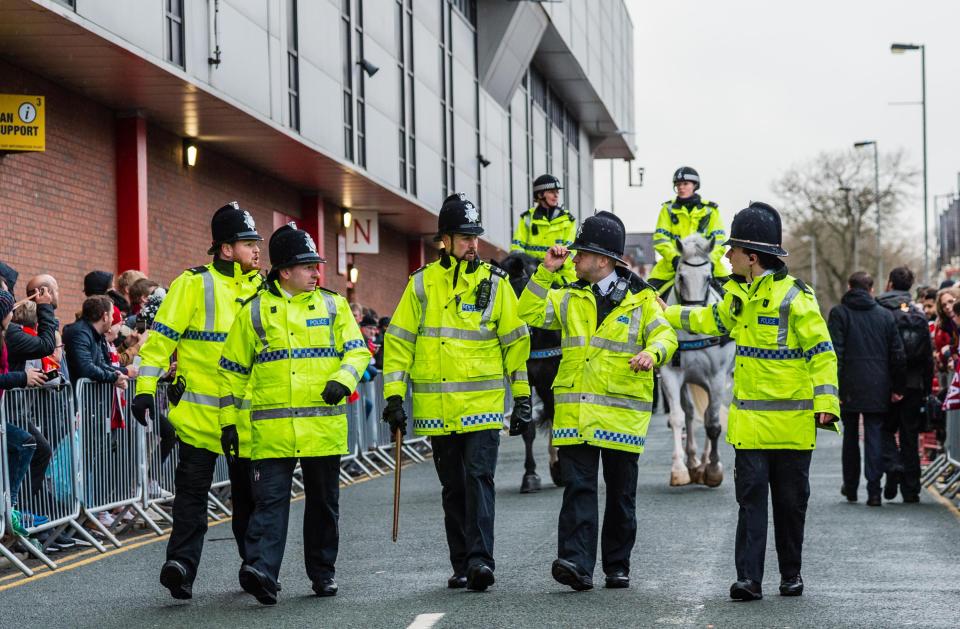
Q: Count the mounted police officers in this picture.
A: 2